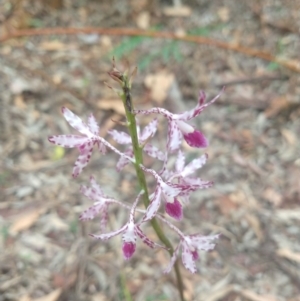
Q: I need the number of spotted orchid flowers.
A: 8